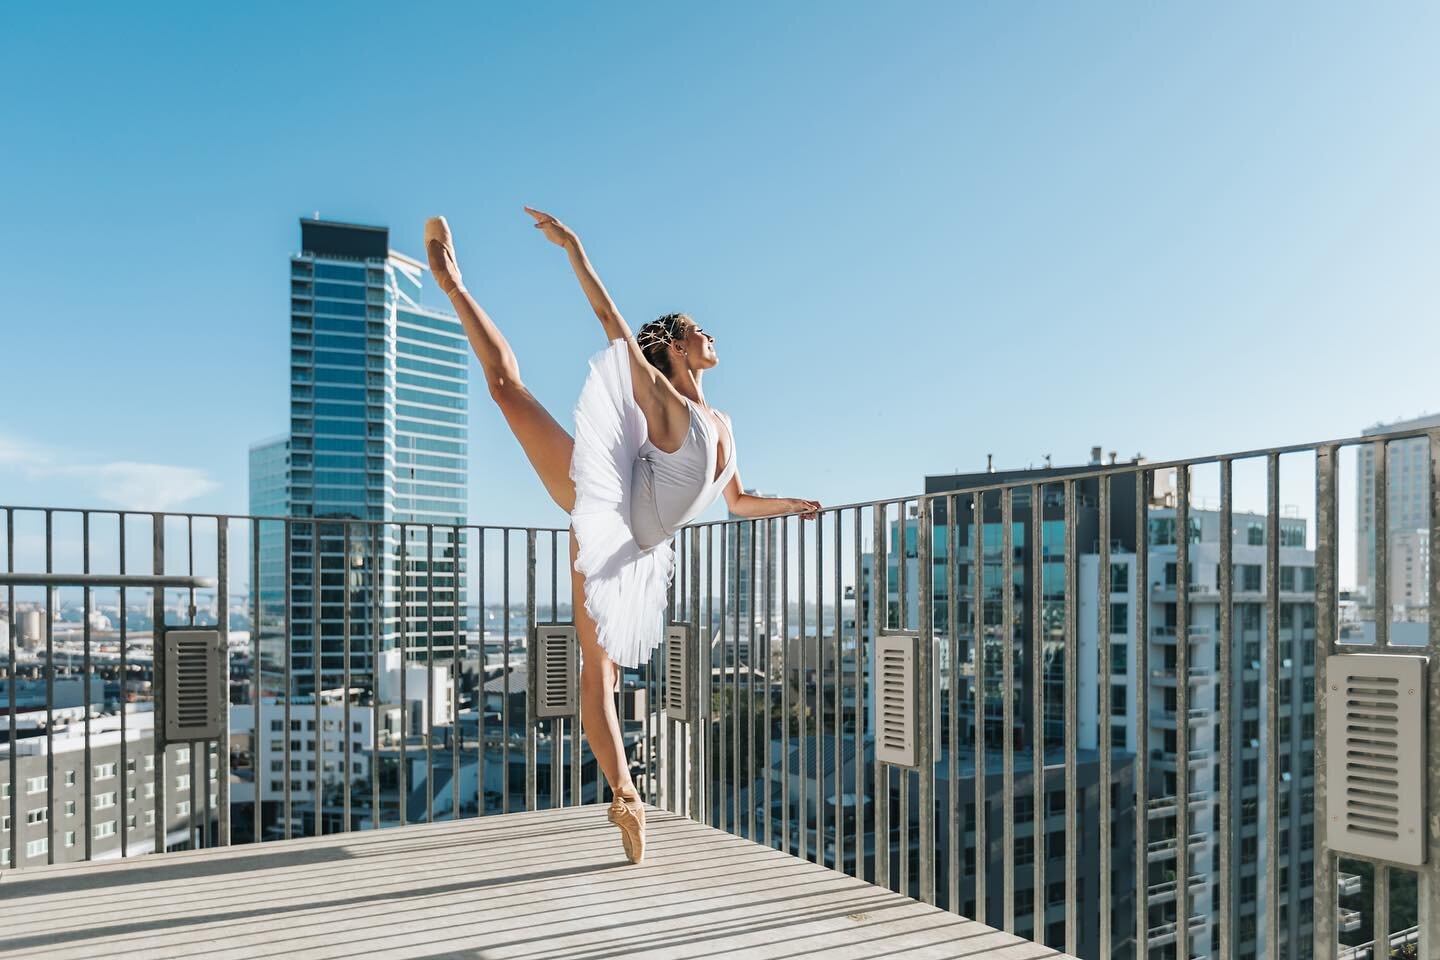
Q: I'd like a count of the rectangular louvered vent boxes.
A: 5